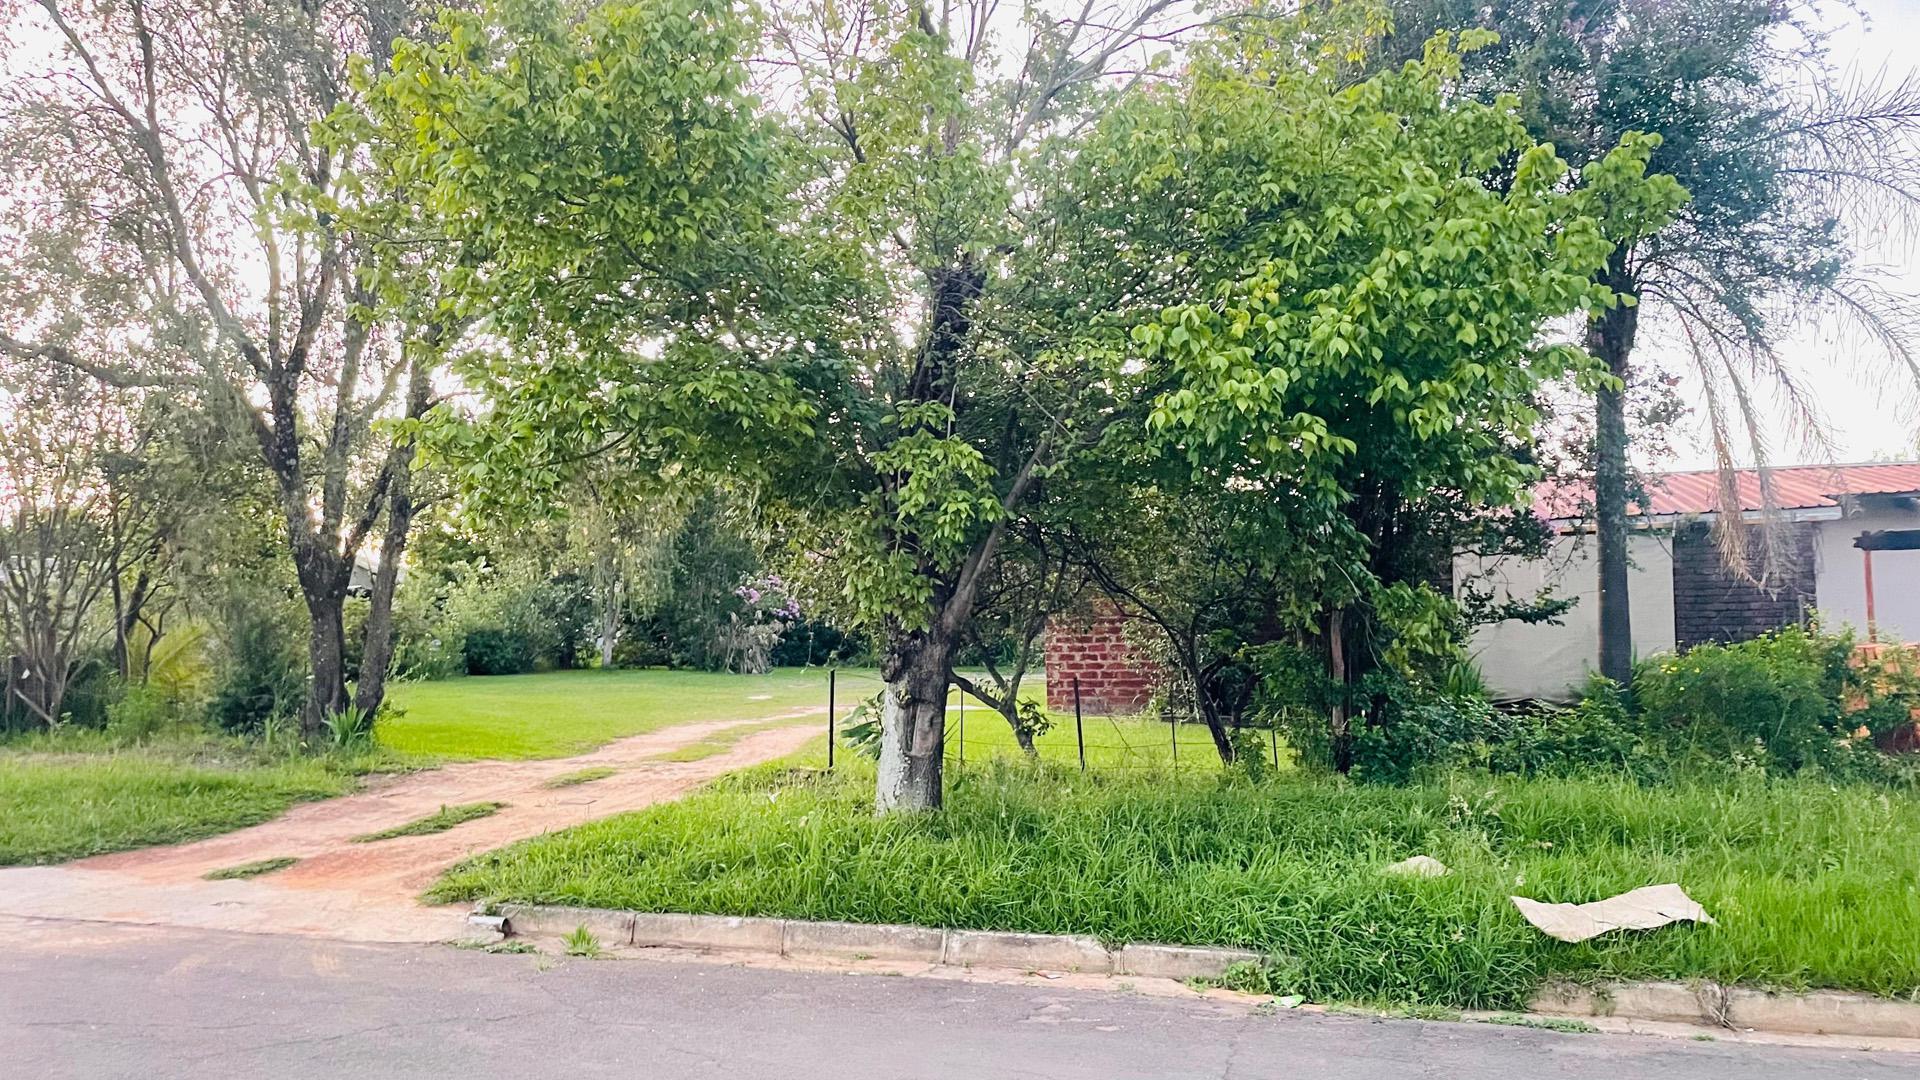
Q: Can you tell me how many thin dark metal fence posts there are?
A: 5